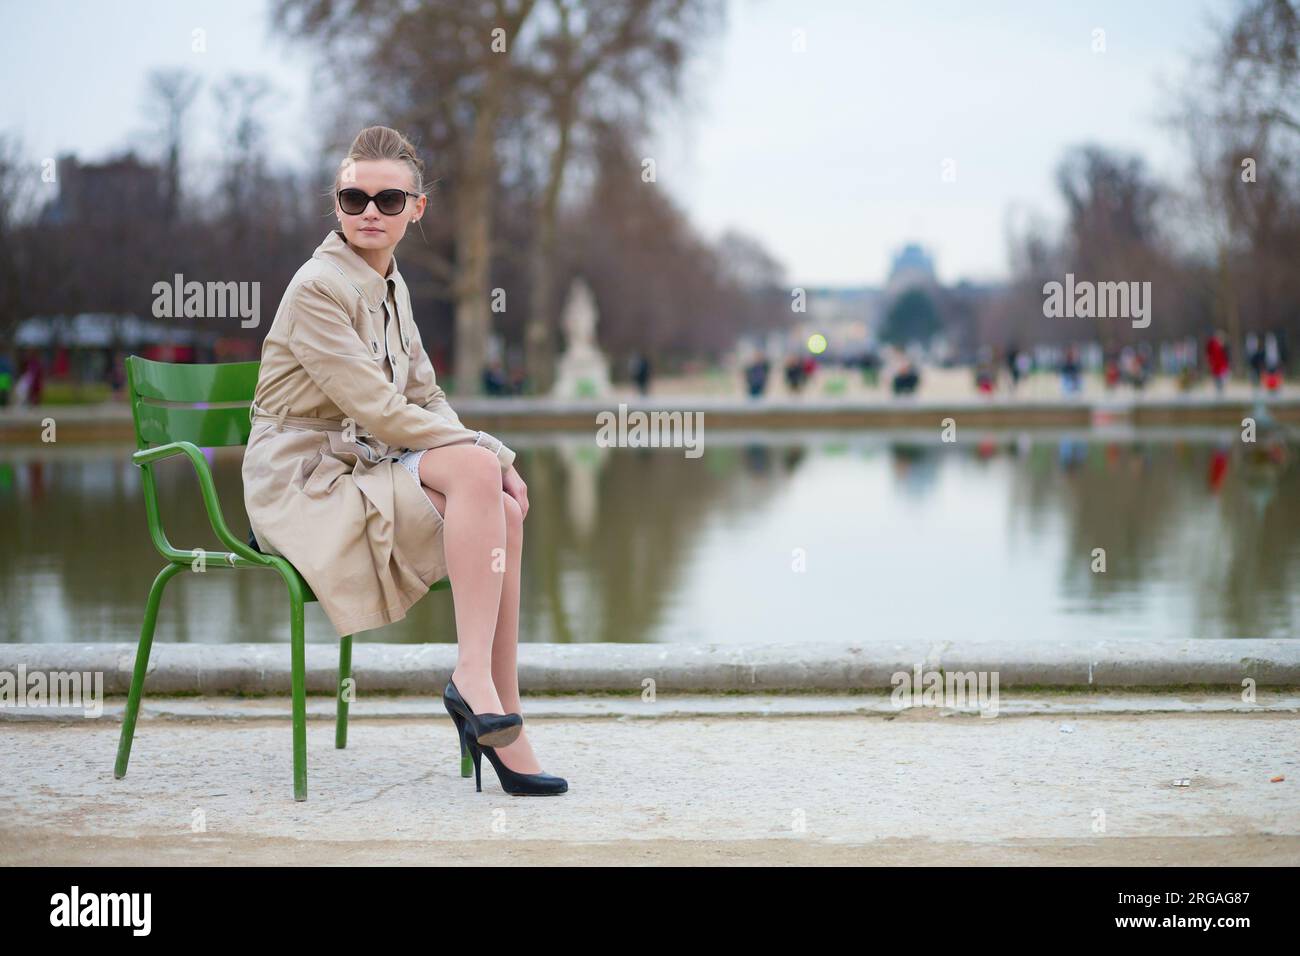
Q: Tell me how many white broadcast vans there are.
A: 0